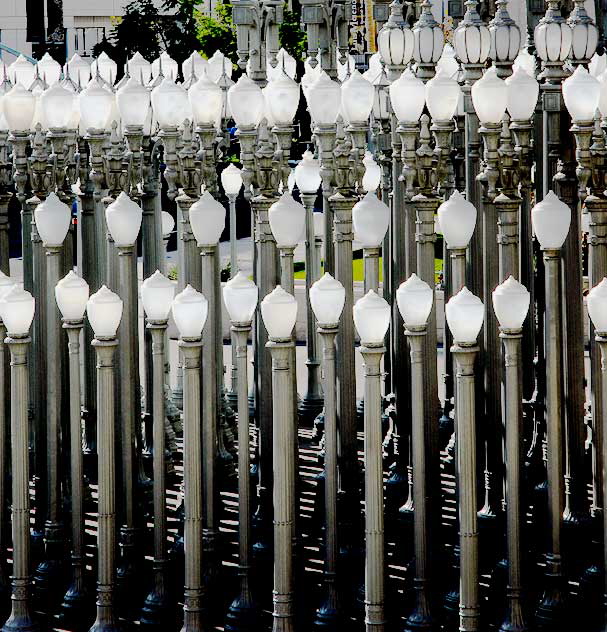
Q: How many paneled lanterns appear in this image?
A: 6